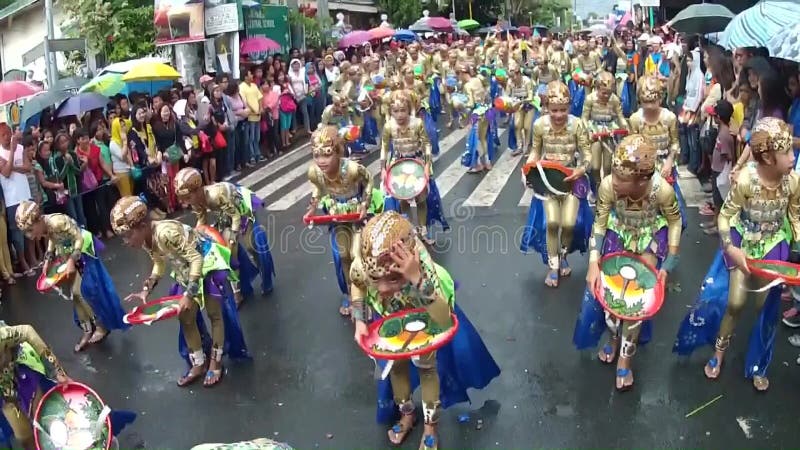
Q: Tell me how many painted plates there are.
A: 11